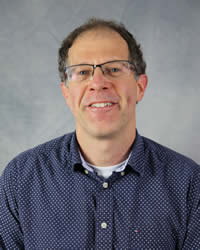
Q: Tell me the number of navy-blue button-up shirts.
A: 1